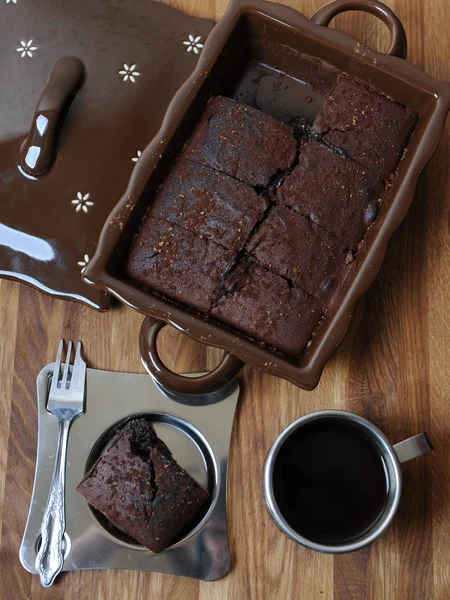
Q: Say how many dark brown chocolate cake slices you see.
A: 8